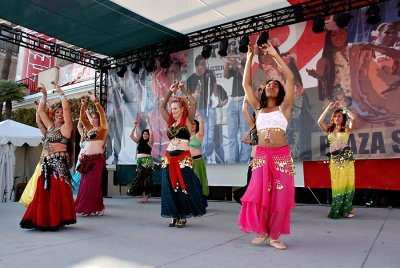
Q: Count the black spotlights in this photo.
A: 11